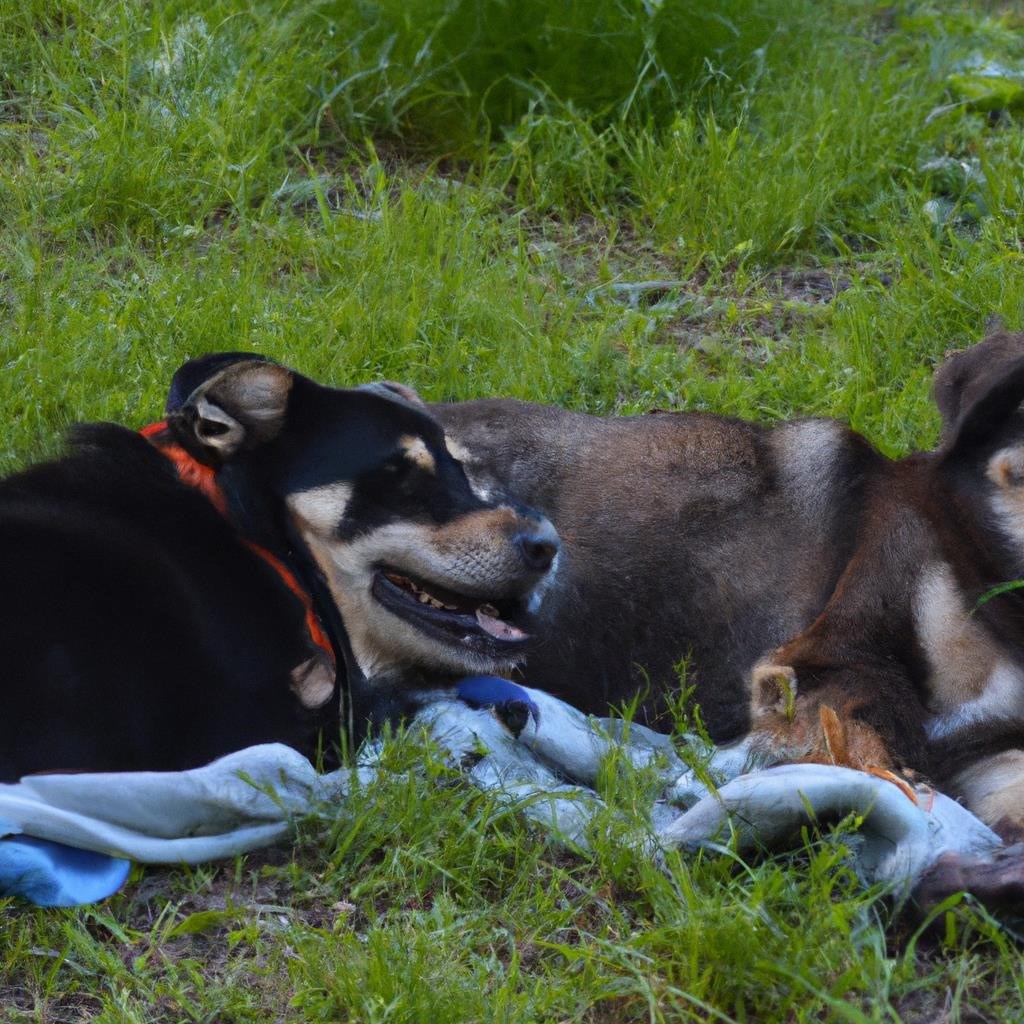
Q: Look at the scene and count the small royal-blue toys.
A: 1